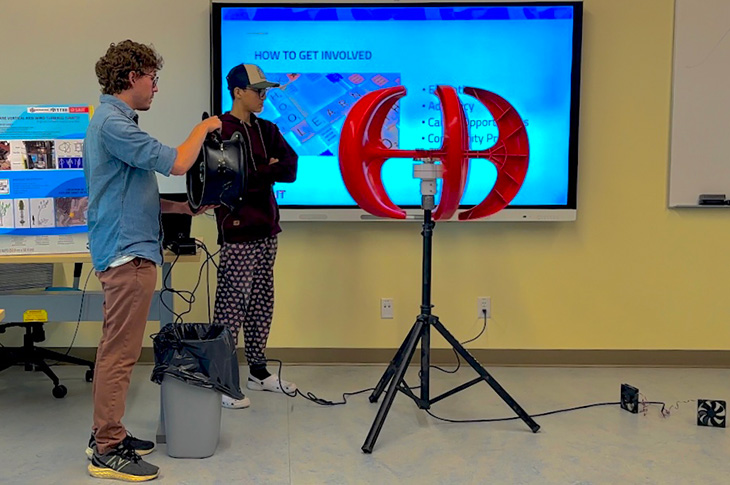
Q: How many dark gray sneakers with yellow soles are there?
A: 2